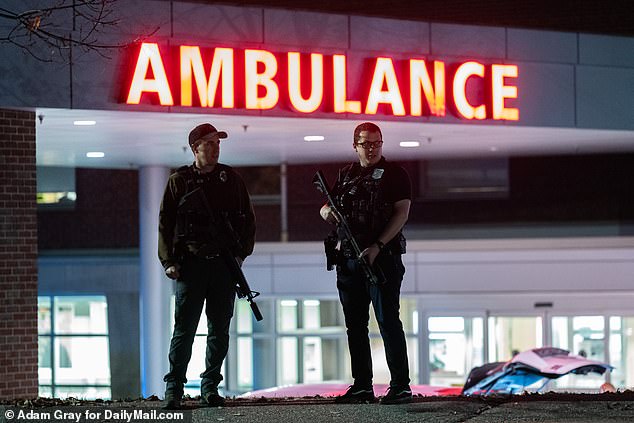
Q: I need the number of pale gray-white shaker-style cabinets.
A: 0